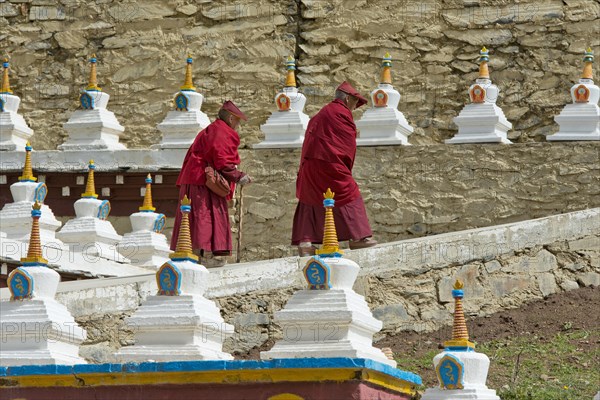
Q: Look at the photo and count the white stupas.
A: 14